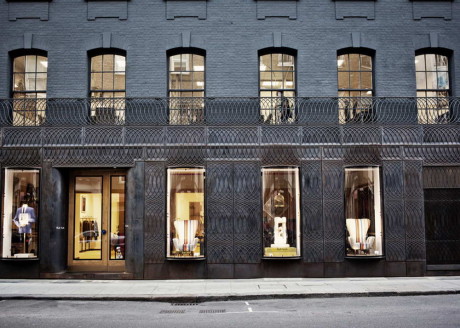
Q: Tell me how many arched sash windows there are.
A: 6